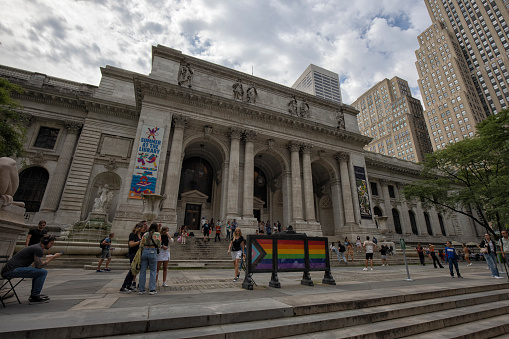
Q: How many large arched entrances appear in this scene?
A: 3